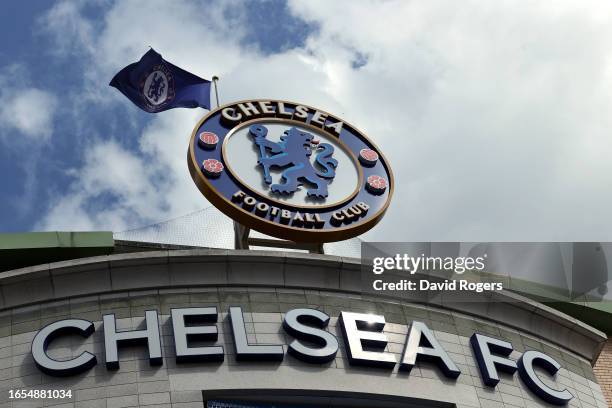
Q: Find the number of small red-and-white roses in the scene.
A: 2